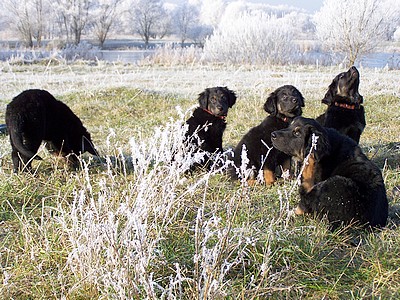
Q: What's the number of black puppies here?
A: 5